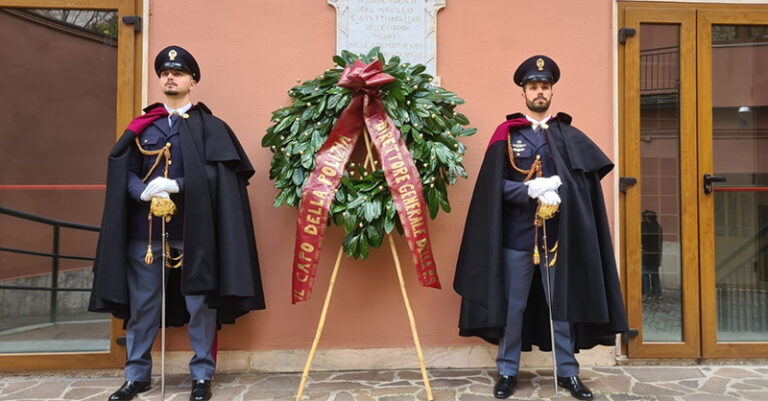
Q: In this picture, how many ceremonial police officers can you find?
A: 2